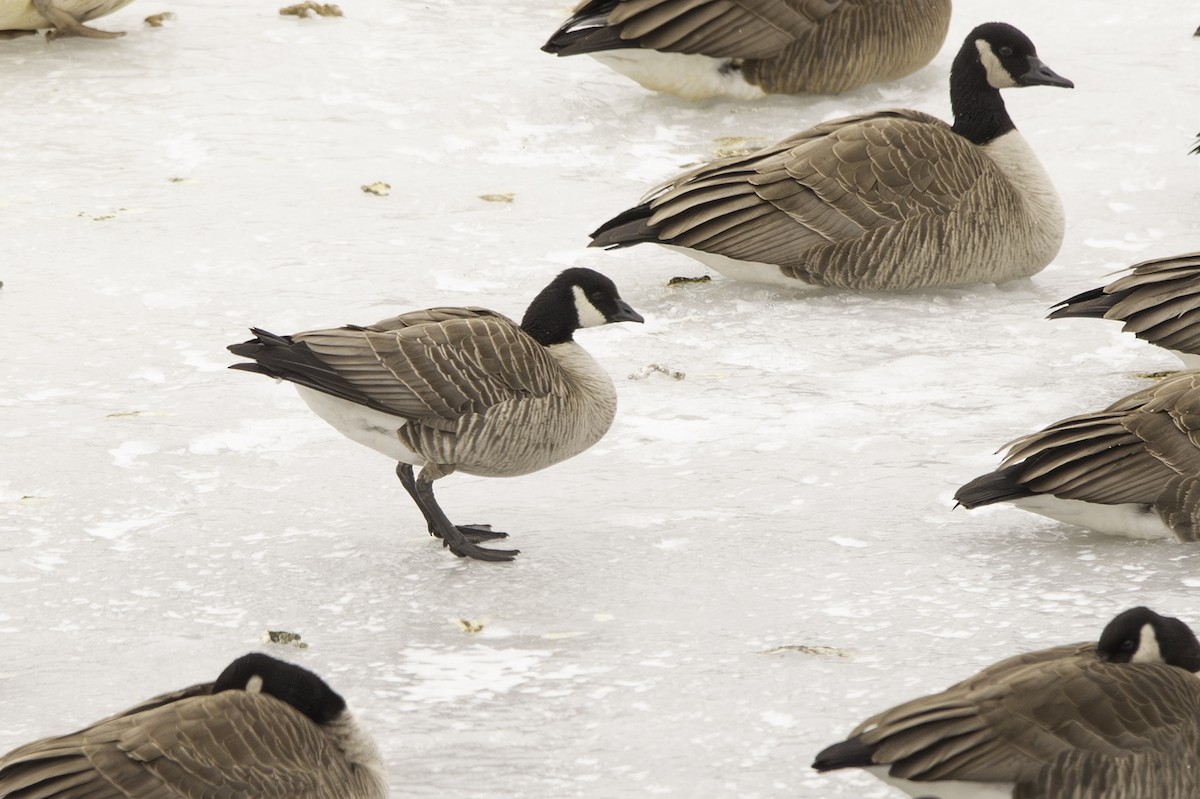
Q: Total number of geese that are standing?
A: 1